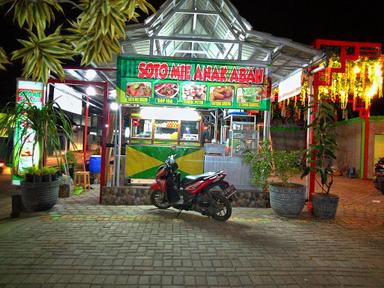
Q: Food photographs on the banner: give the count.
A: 5